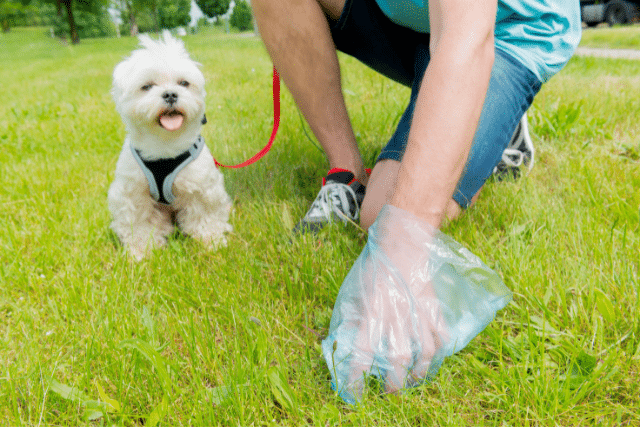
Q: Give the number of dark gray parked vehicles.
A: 1